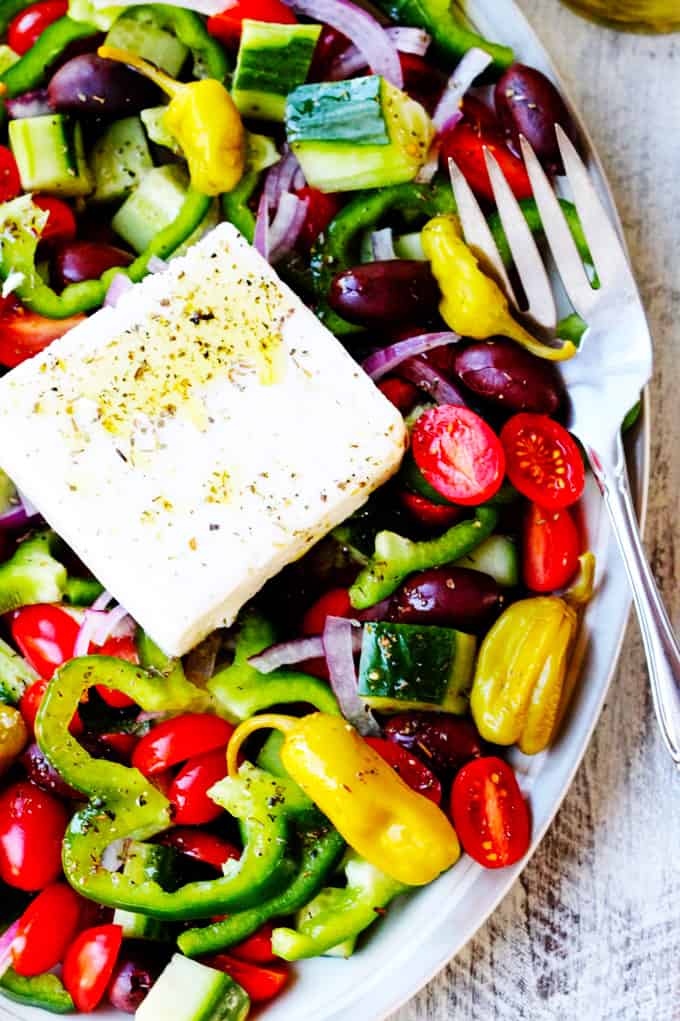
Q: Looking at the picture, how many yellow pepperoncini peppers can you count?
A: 4